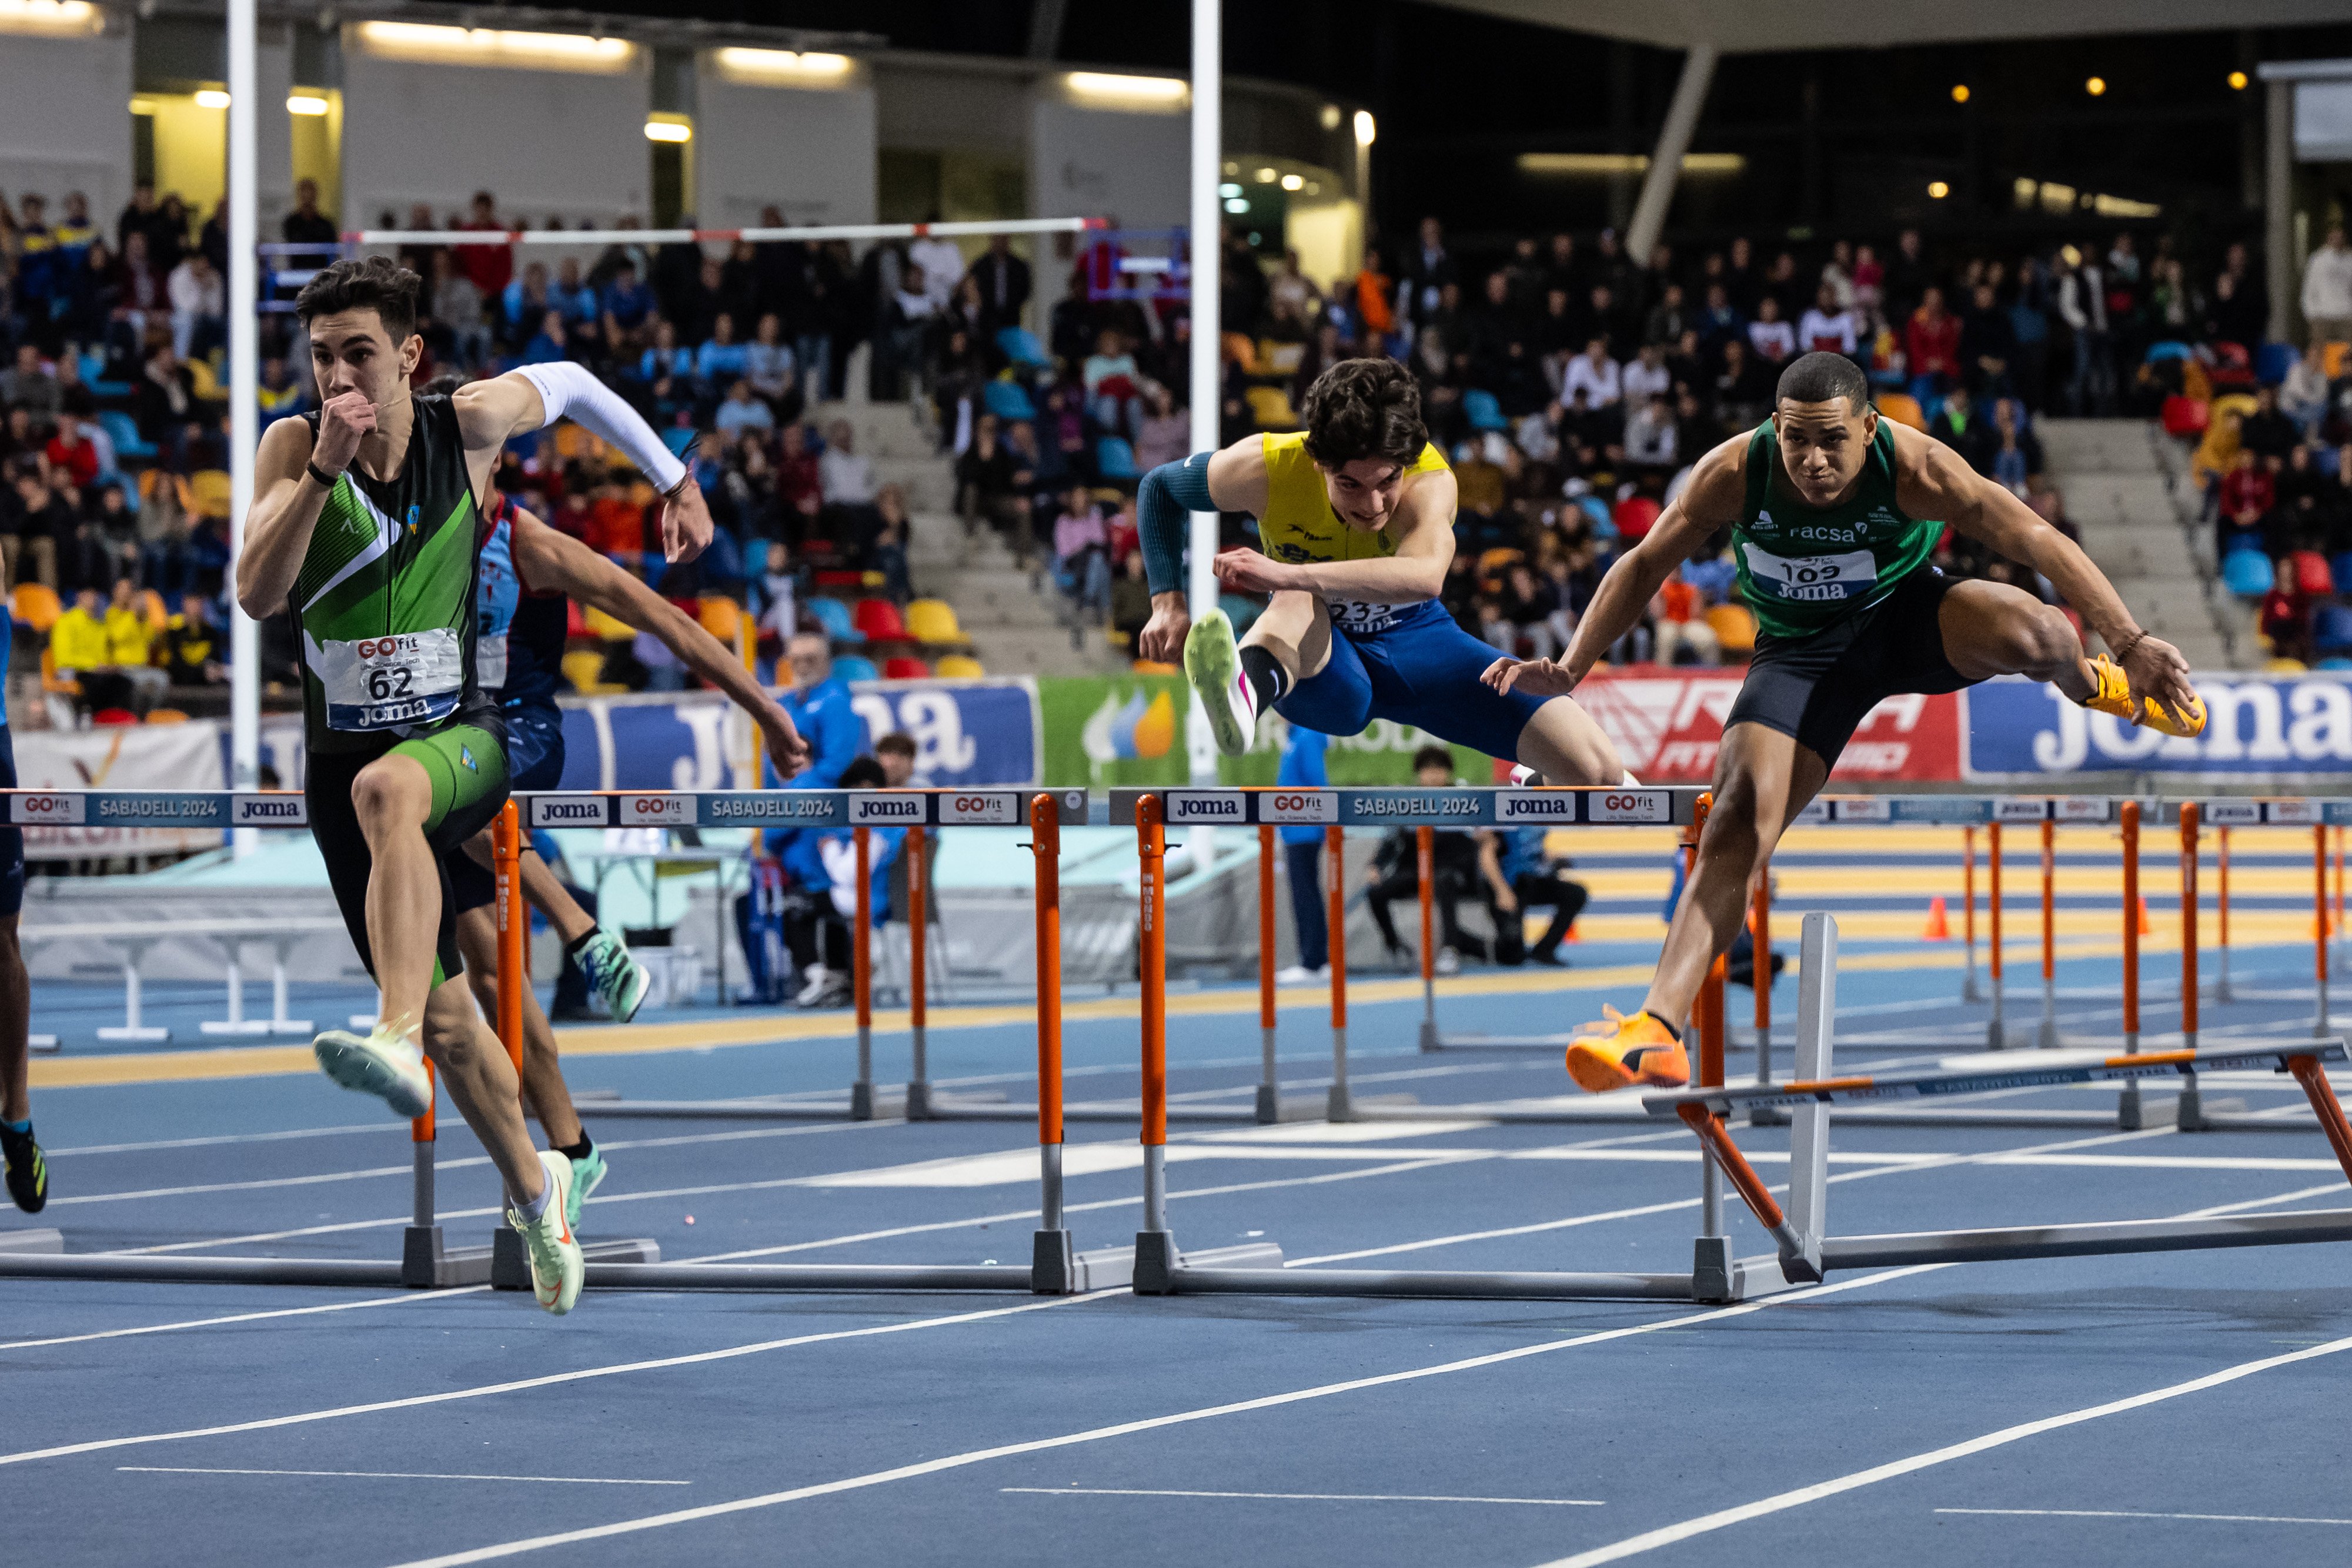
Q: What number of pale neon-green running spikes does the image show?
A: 2